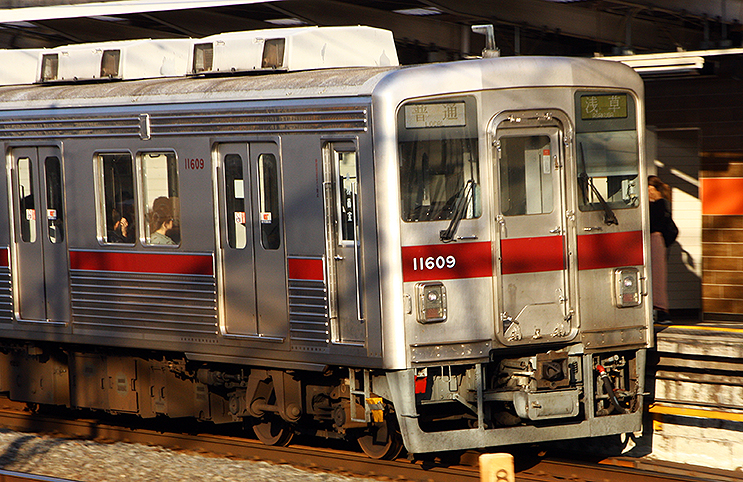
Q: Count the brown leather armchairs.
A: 0